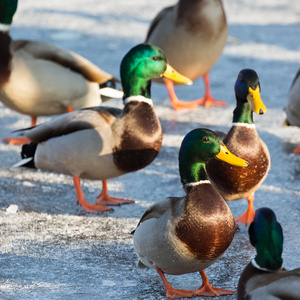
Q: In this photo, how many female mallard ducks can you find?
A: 0